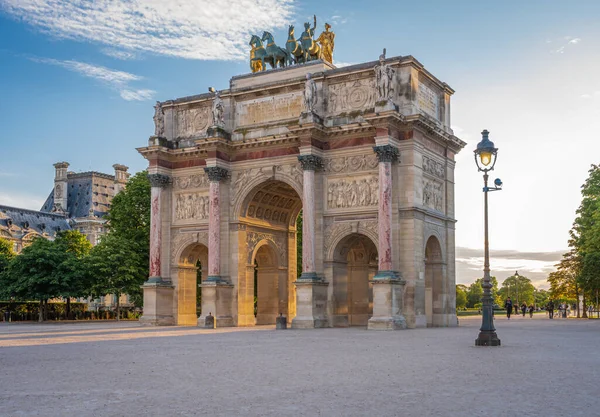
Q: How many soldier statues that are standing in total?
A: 4